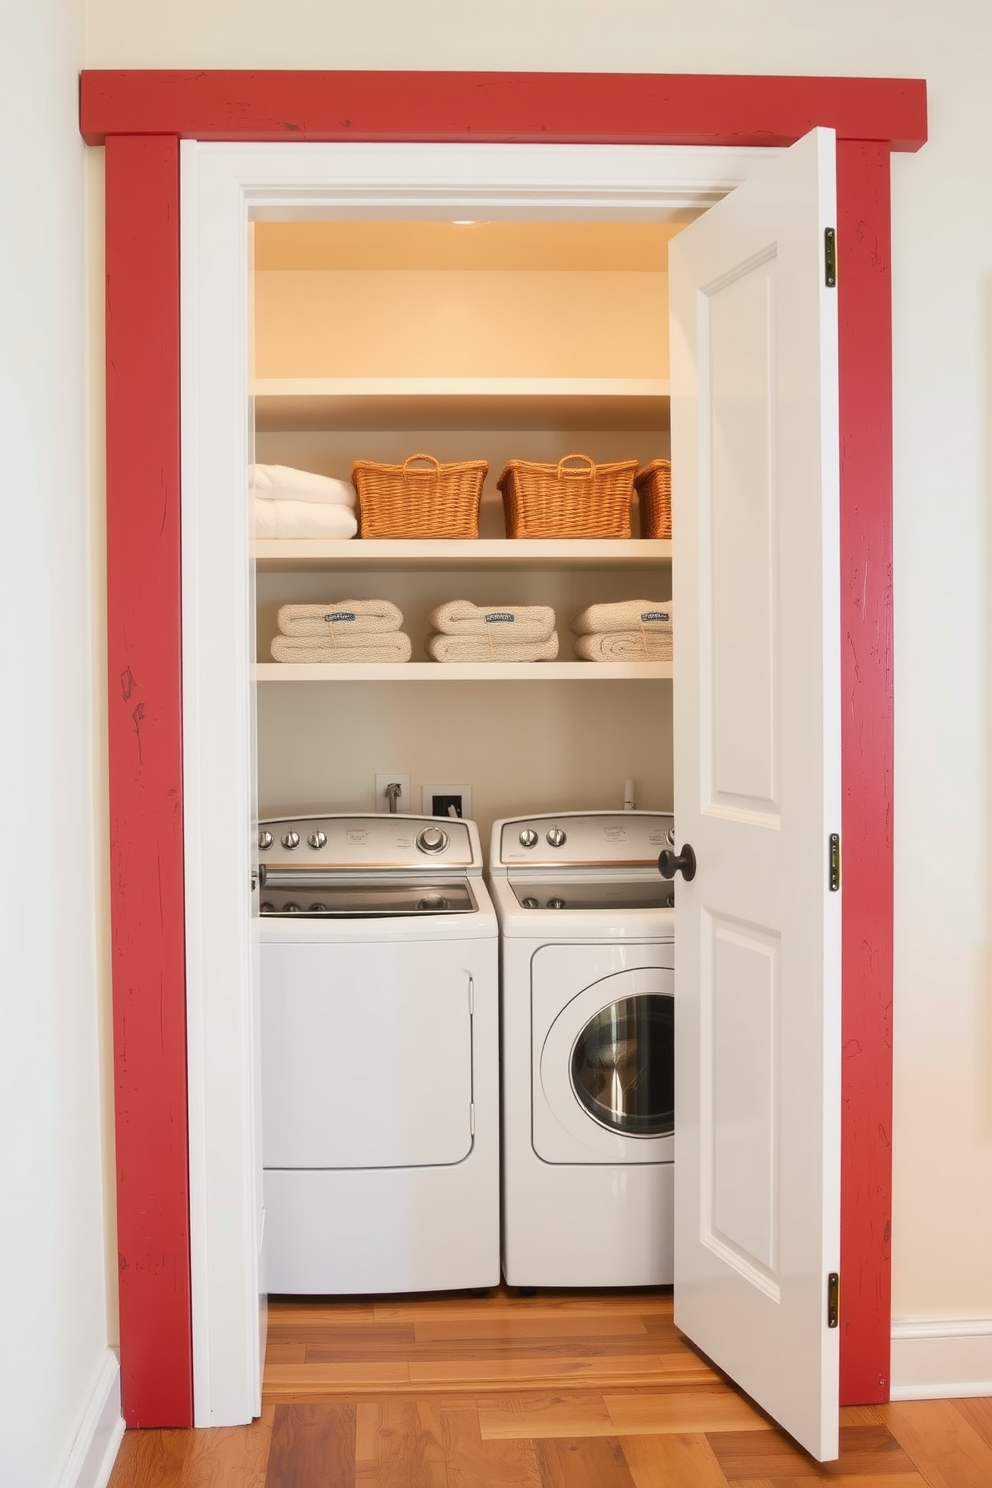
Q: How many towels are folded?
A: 8